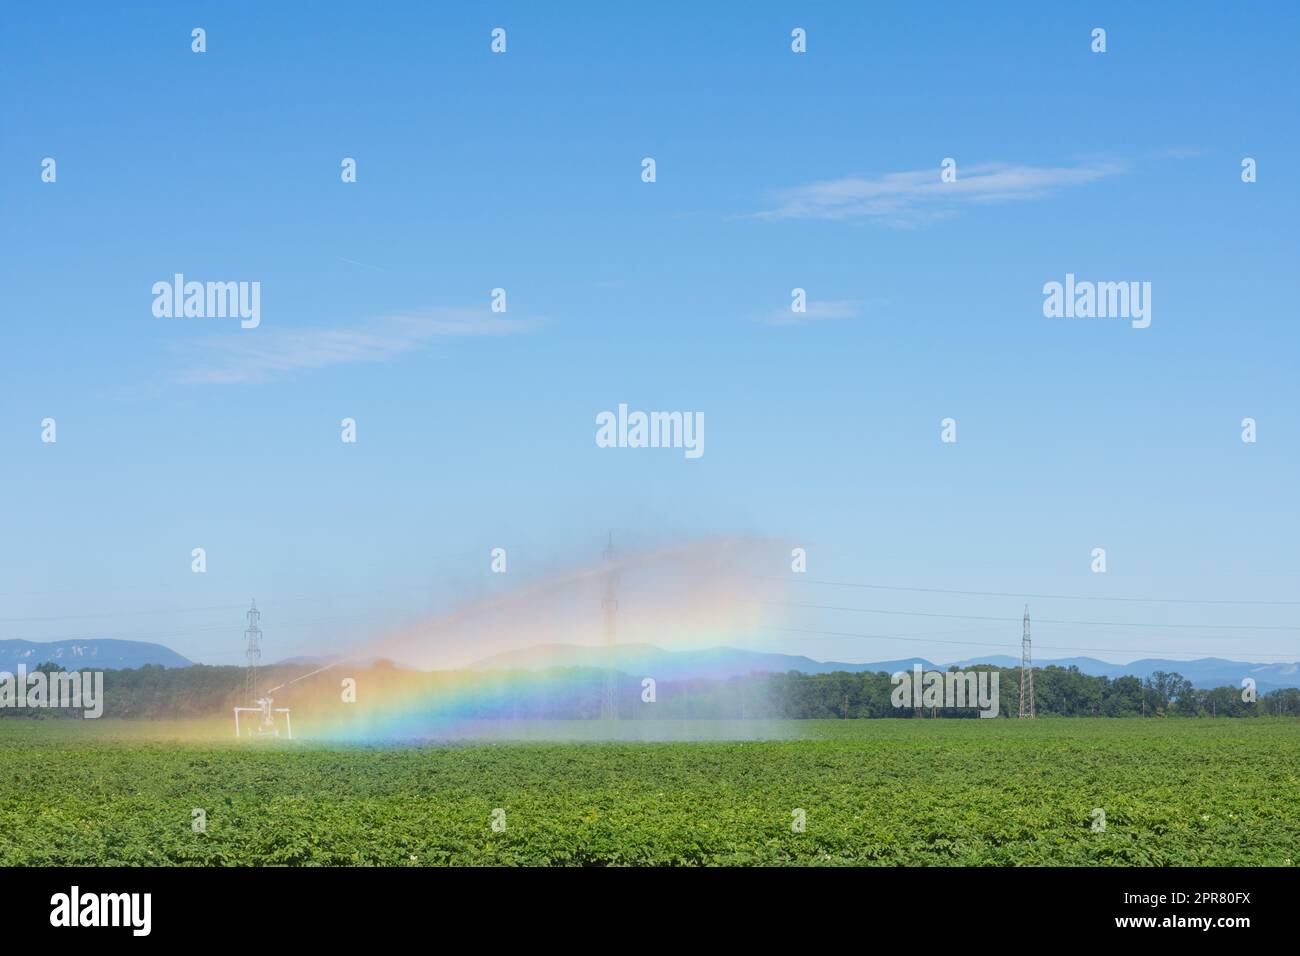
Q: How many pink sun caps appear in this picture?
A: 0